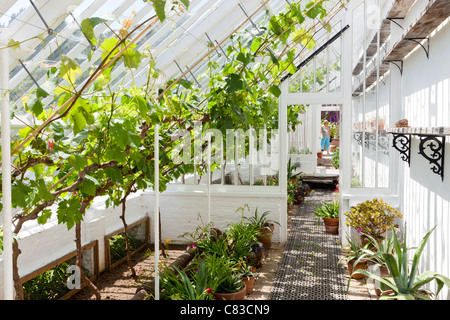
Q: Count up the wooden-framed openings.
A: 2